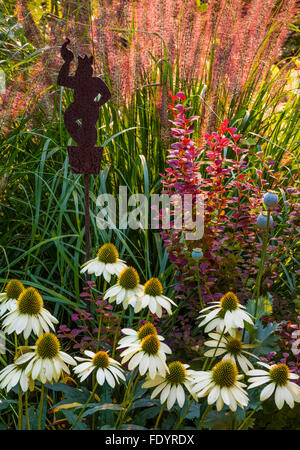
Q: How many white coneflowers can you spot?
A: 15